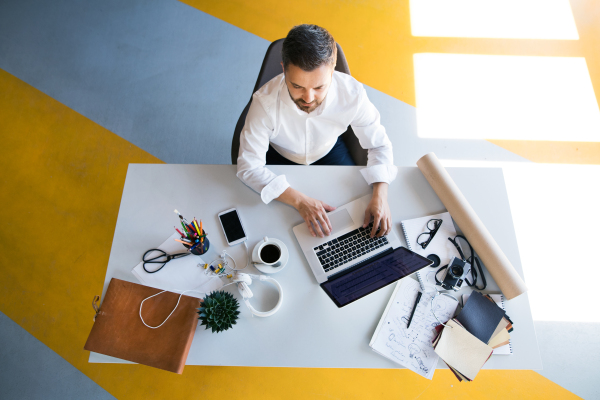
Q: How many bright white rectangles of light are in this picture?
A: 3